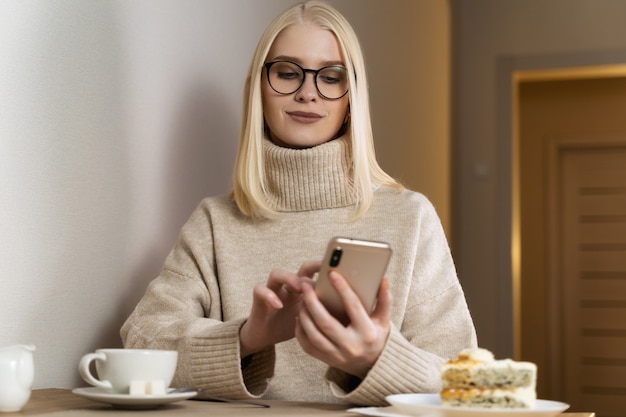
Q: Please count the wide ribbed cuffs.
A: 2